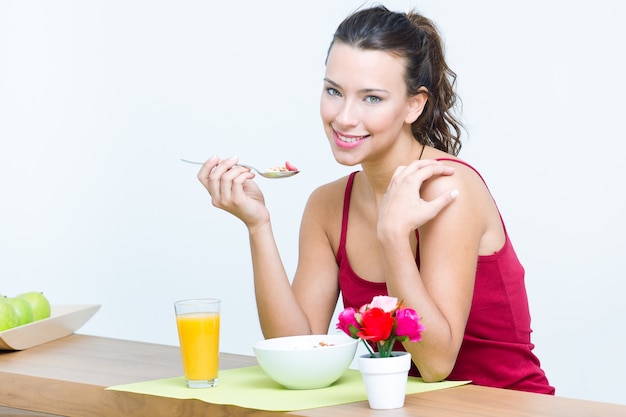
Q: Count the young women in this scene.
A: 1